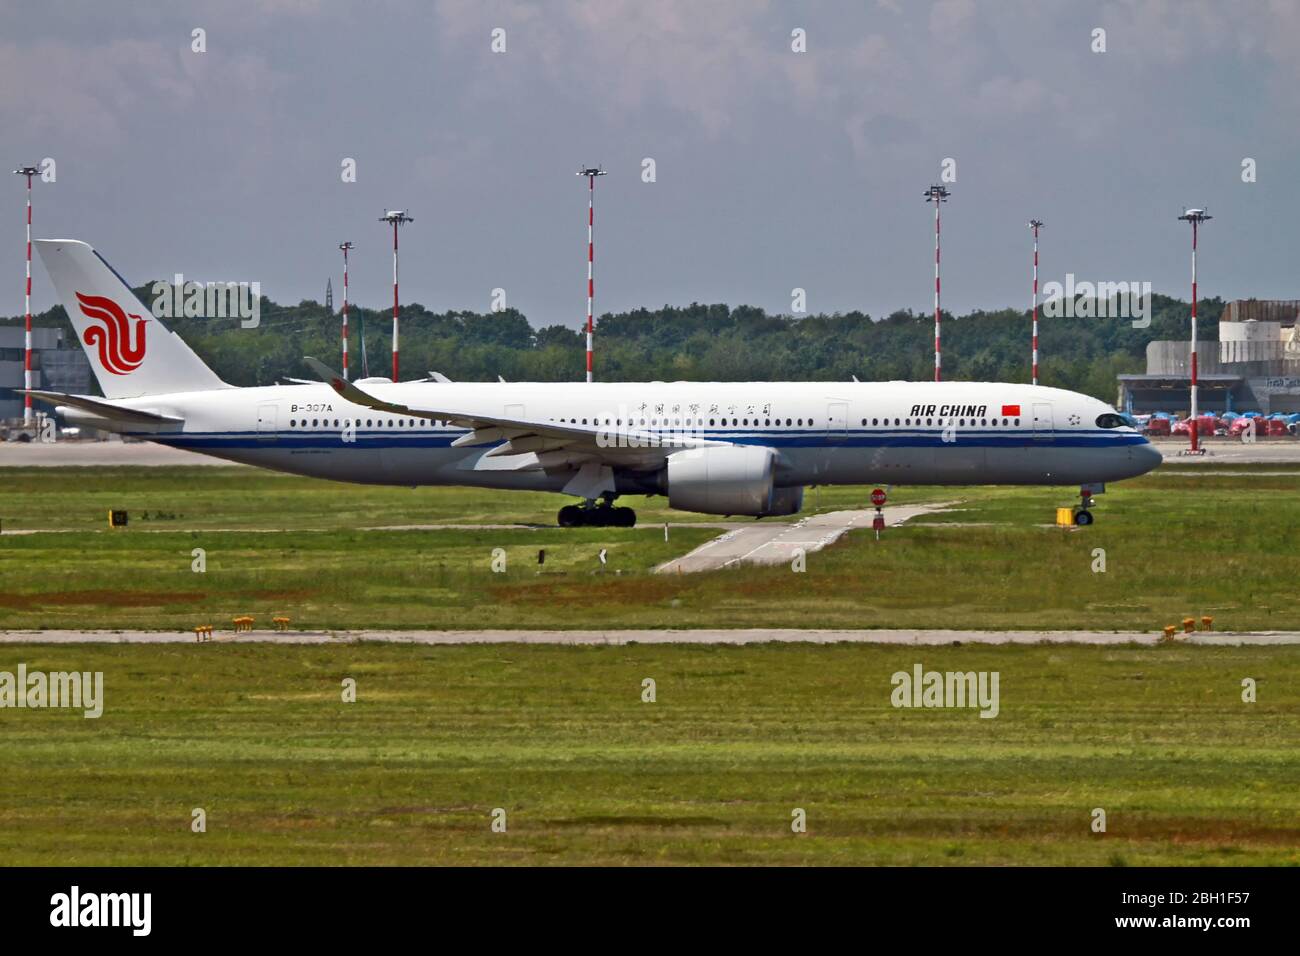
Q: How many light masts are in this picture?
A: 7